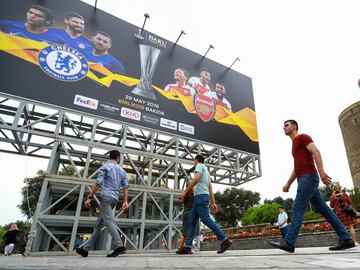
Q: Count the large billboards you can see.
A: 1